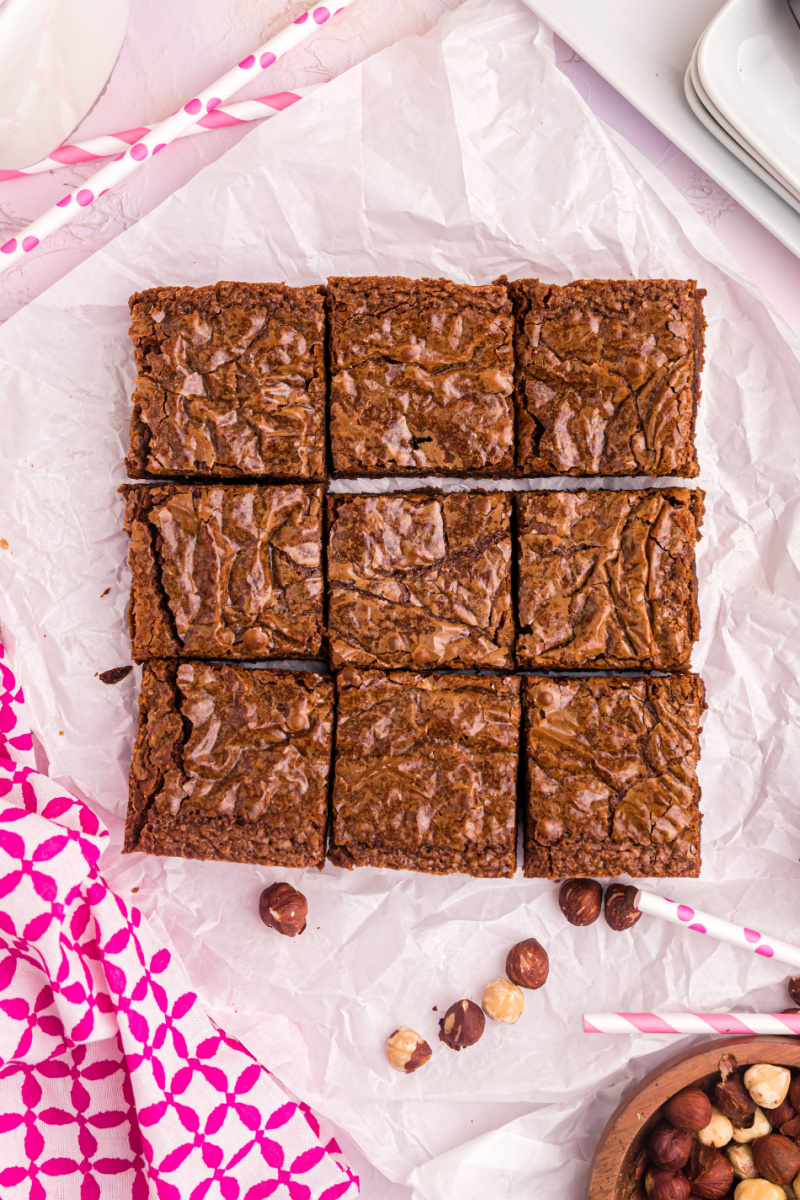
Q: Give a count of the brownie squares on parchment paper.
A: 9